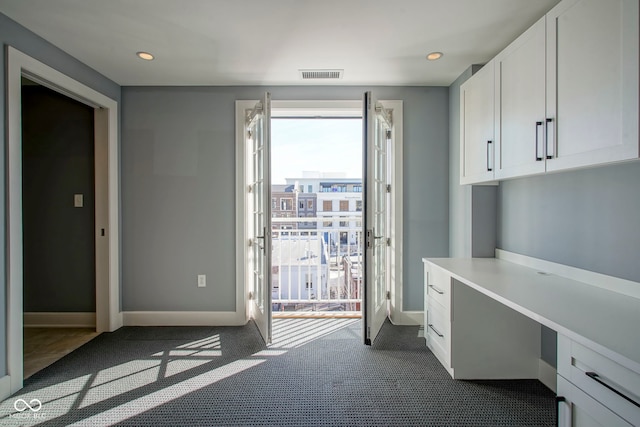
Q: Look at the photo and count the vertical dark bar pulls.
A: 4